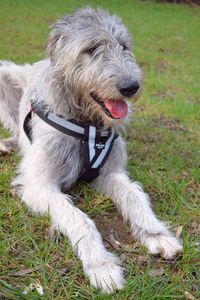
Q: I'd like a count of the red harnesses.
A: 0